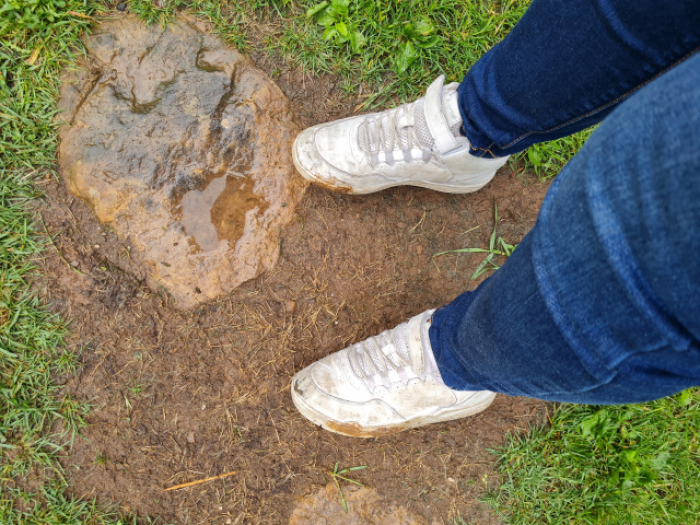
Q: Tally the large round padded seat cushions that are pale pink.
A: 0